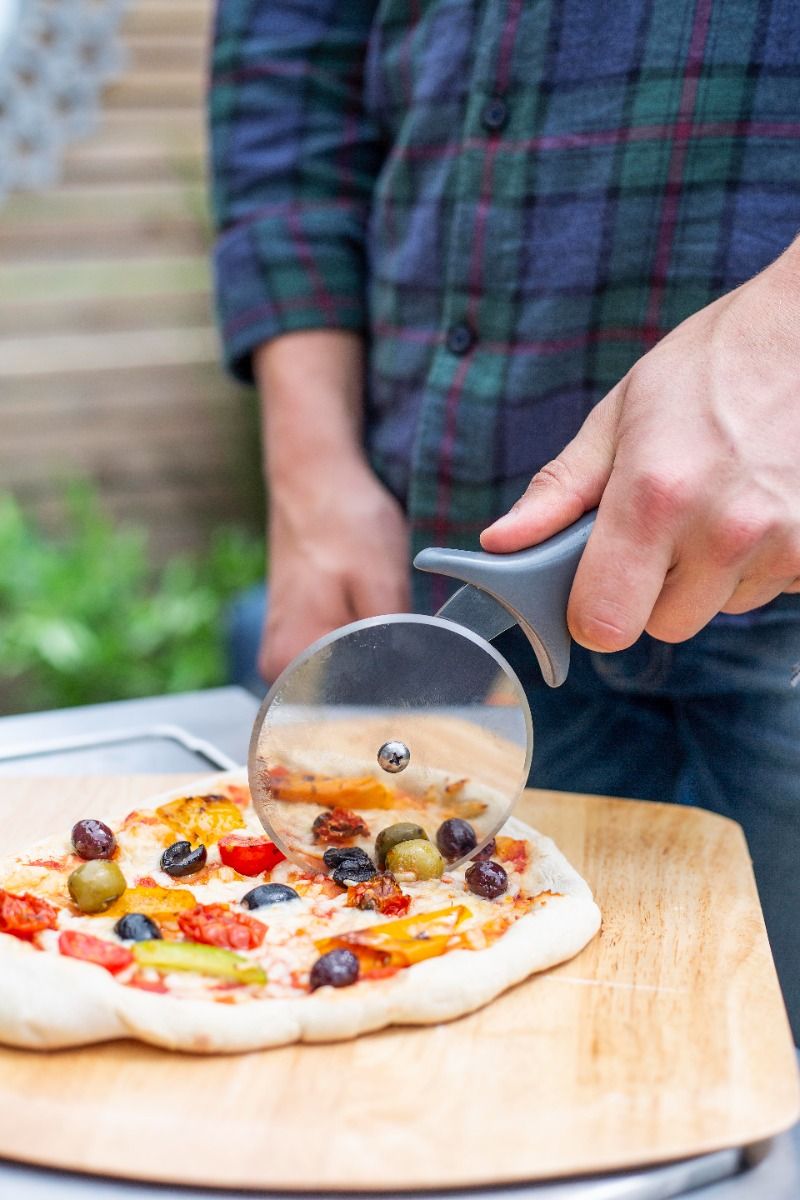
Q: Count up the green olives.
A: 2